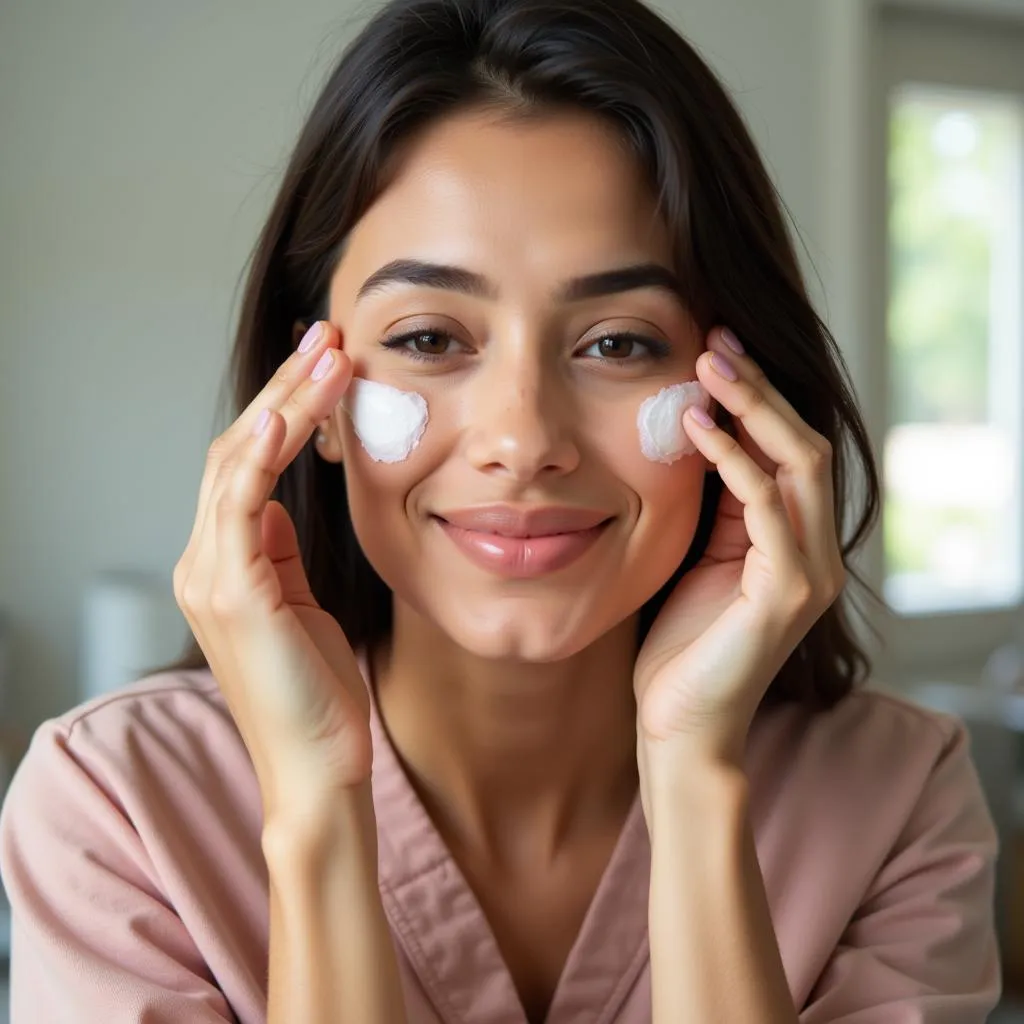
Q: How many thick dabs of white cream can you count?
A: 2